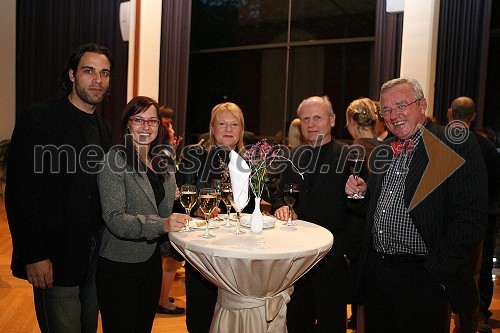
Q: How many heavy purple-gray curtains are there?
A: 4